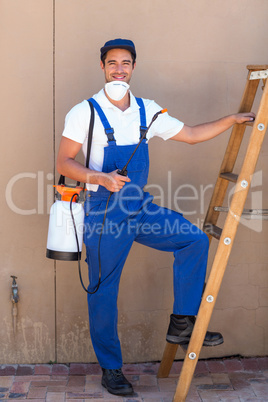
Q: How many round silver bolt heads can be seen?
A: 5